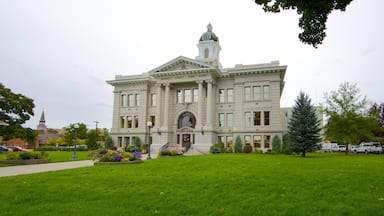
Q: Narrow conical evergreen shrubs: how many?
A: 4